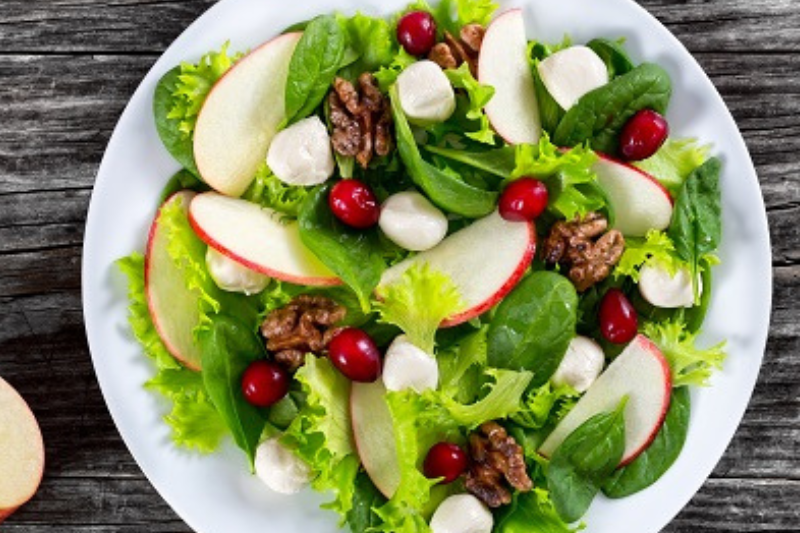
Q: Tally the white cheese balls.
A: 10